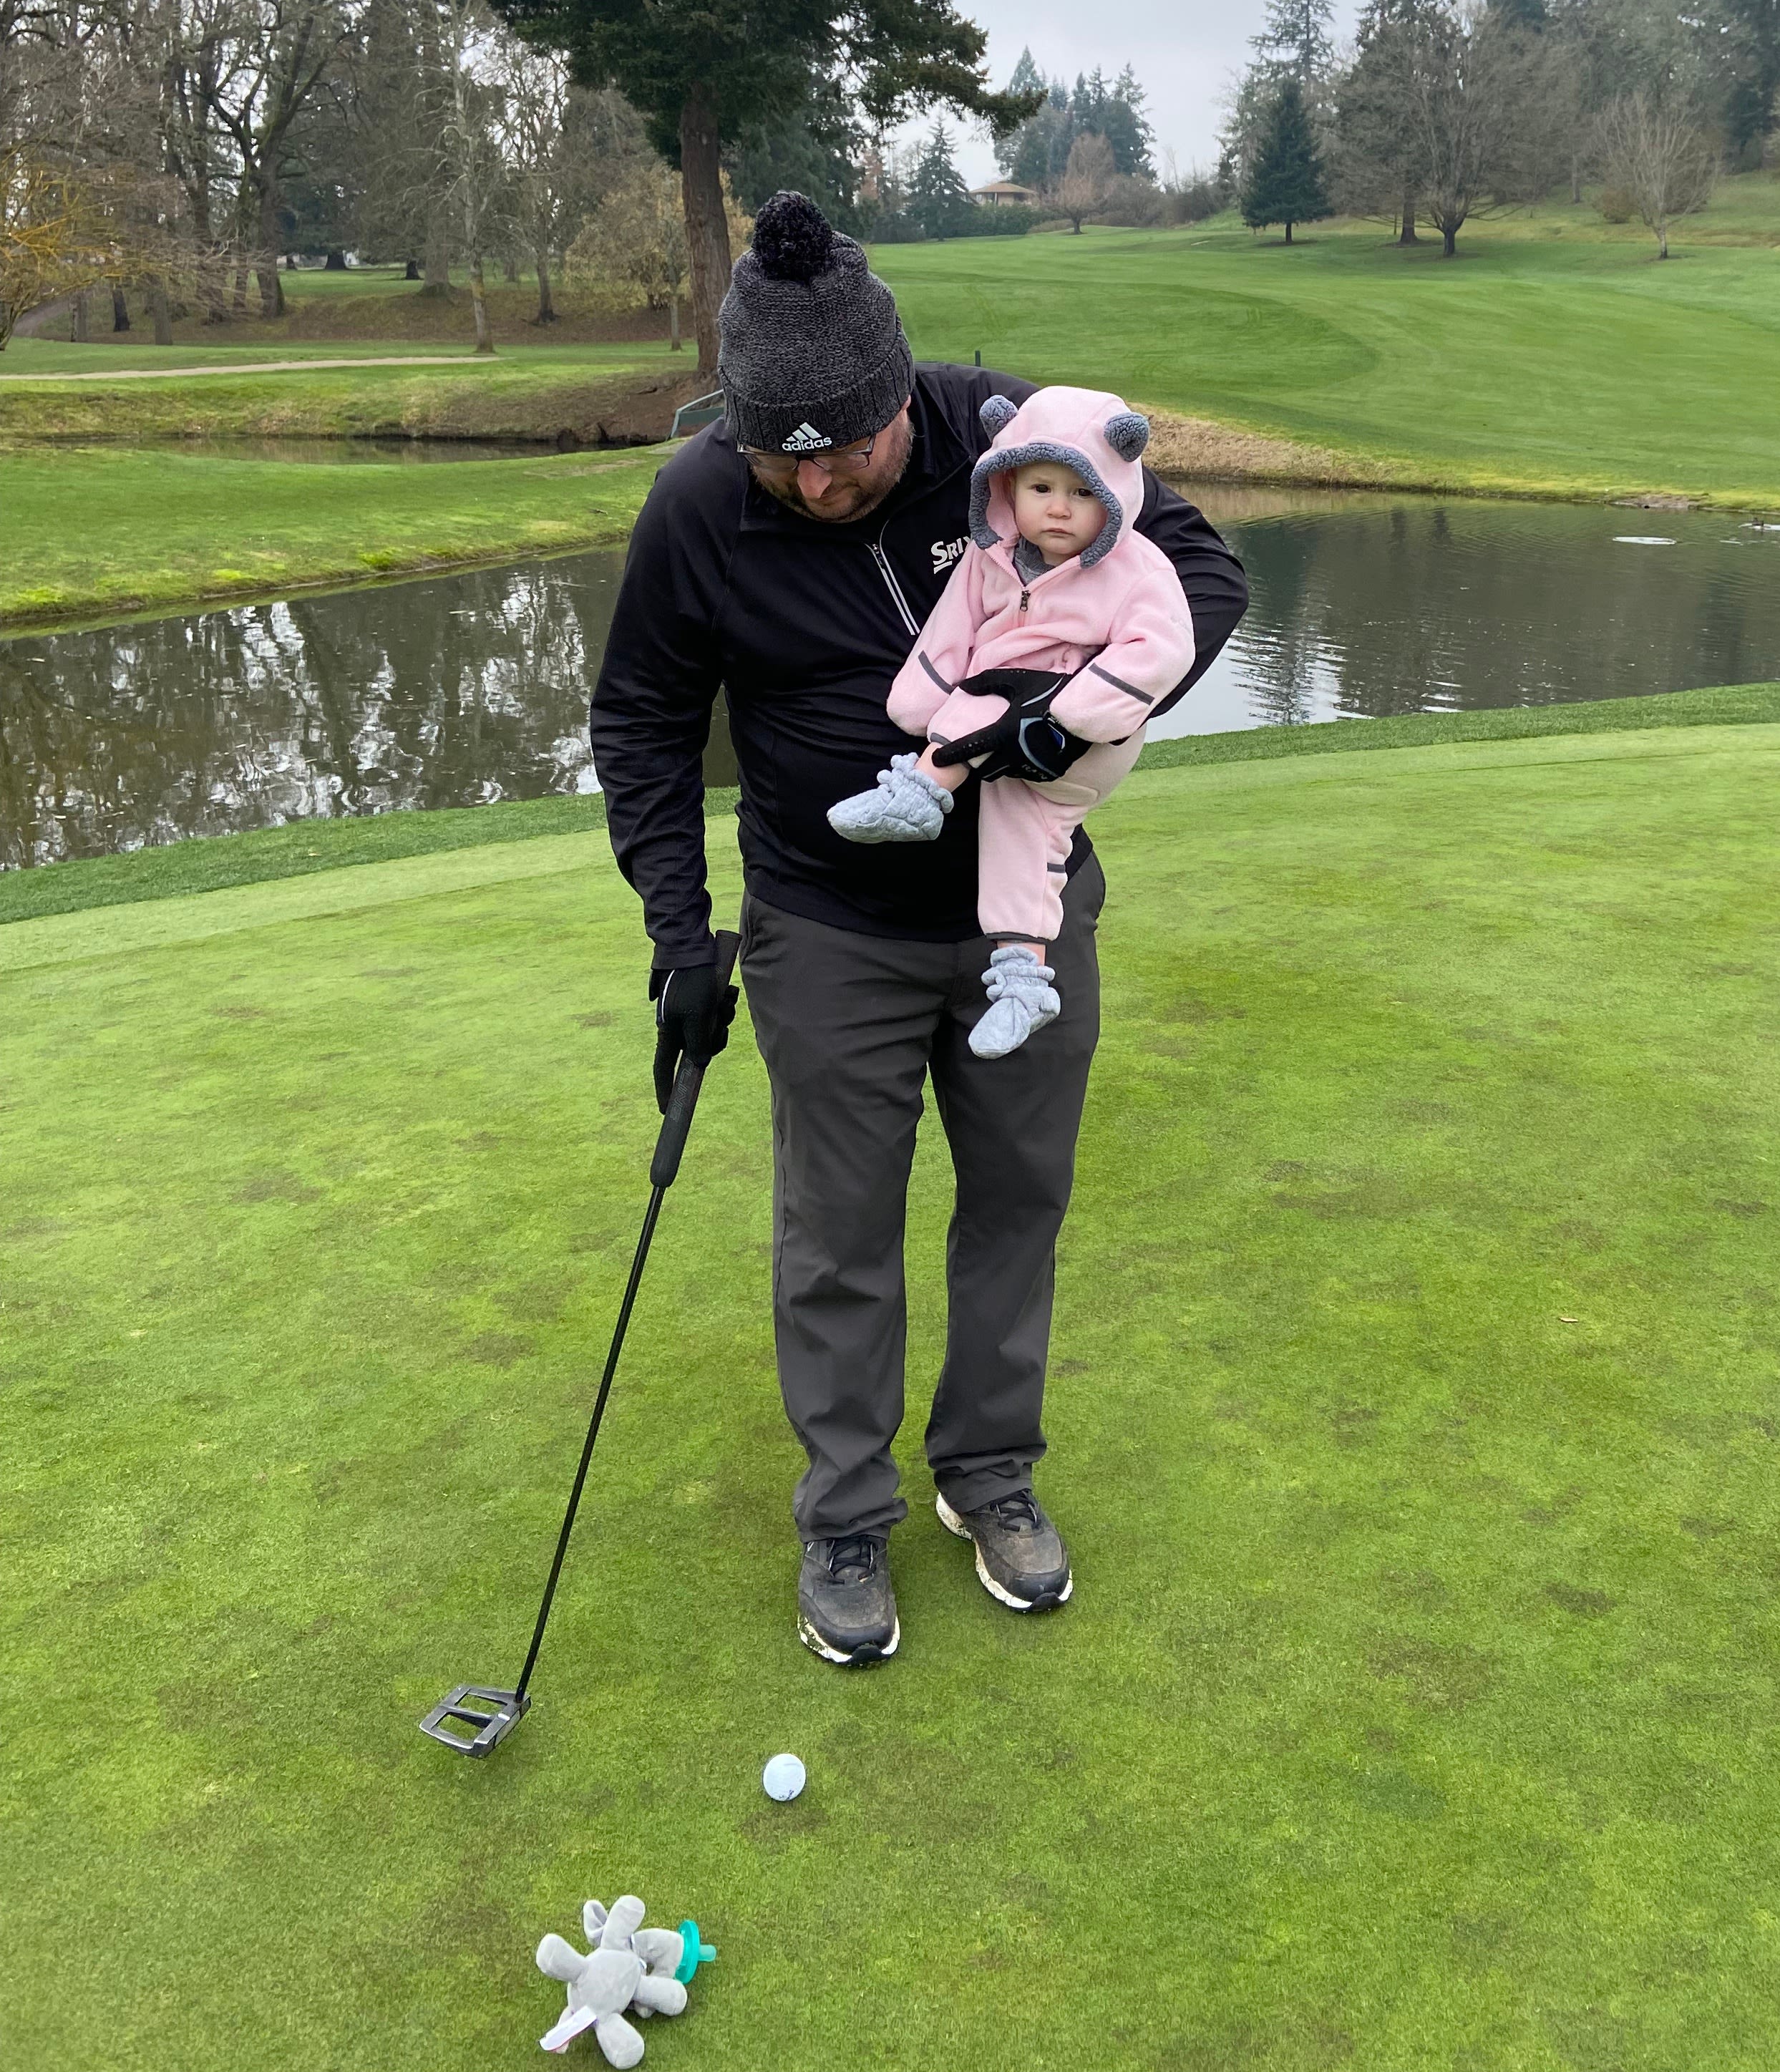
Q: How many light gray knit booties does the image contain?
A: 2